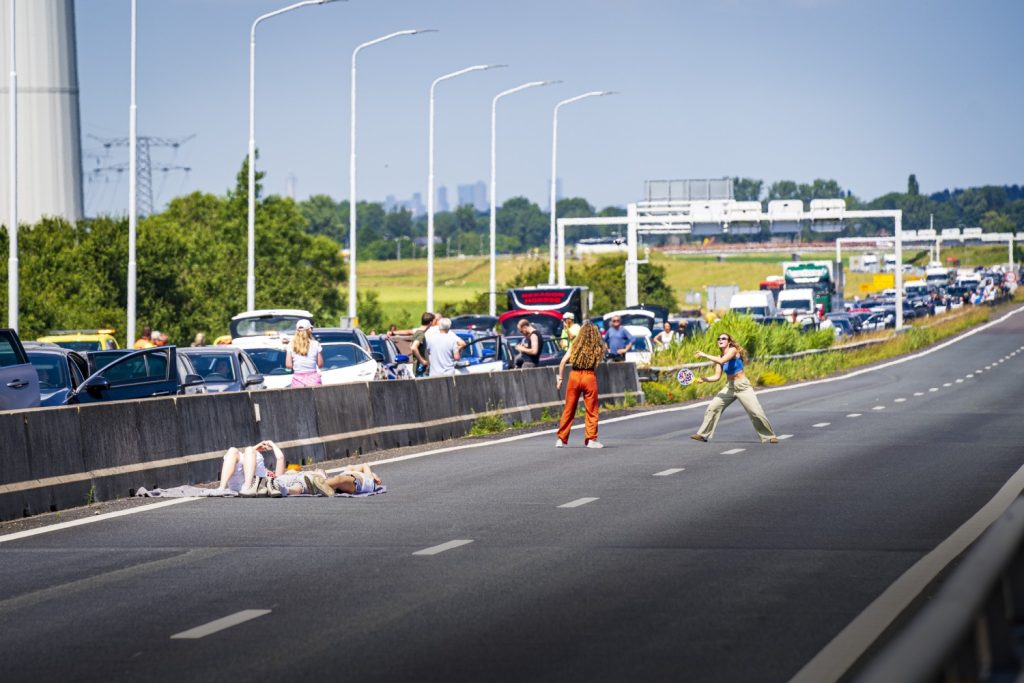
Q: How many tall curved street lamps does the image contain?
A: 5